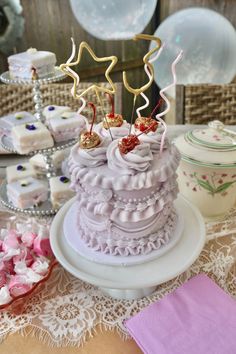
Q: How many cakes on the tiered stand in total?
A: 9